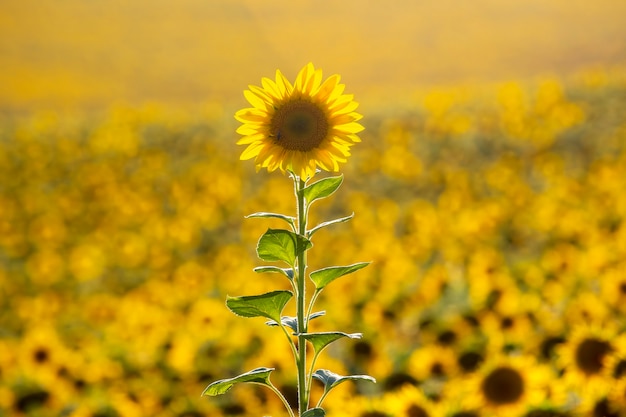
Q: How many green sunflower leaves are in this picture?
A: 12